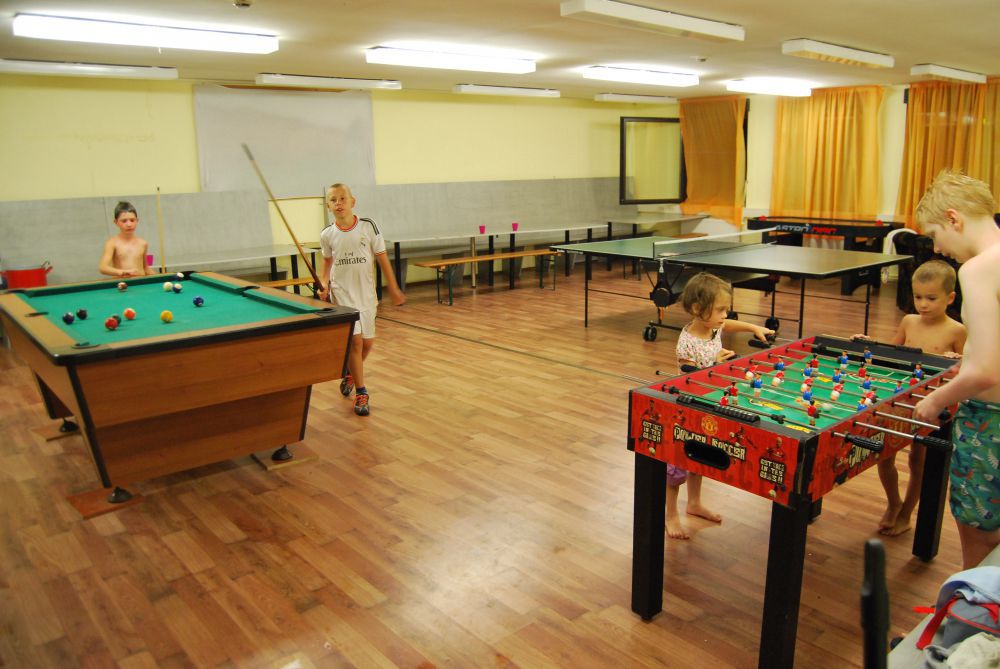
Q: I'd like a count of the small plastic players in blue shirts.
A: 11